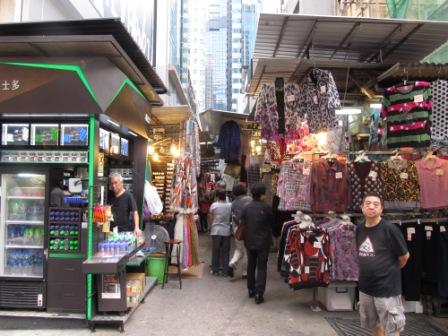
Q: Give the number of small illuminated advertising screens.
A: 6